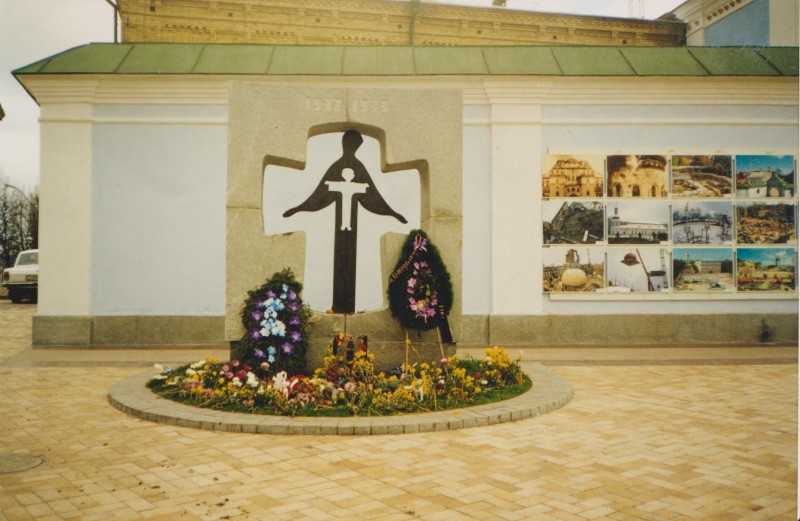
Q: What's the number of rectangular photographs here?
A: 12